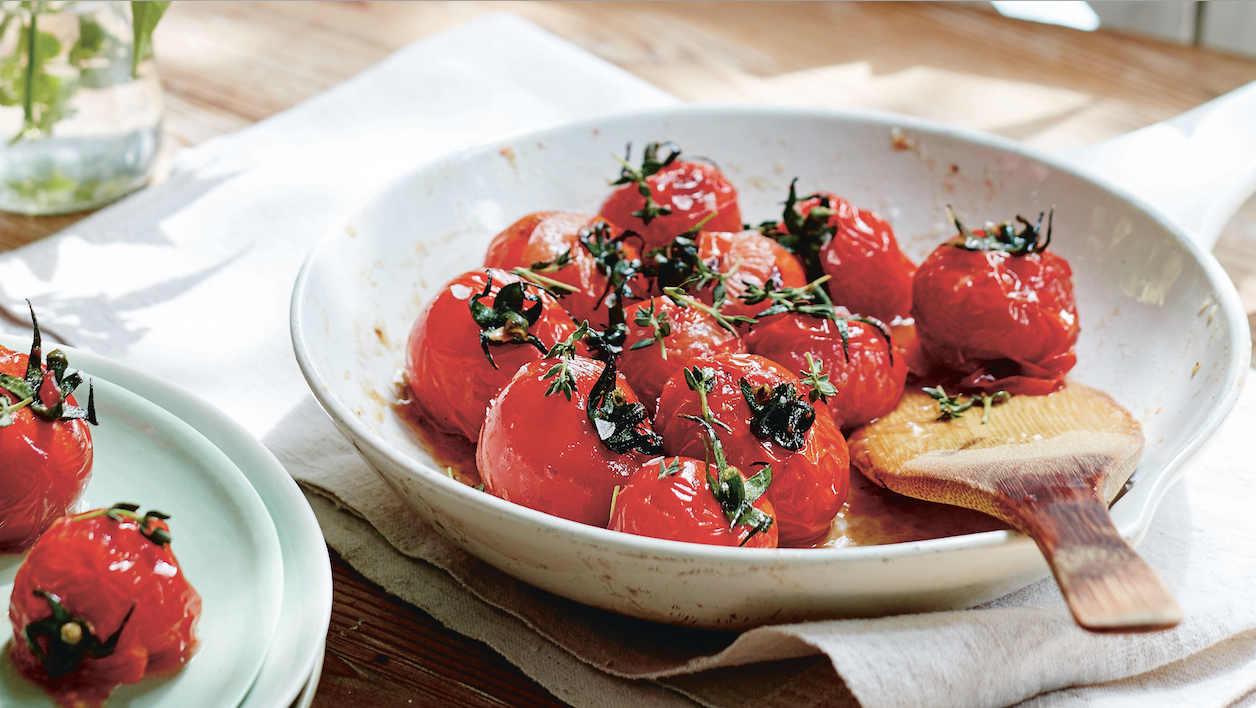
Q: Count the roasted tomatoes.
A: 13